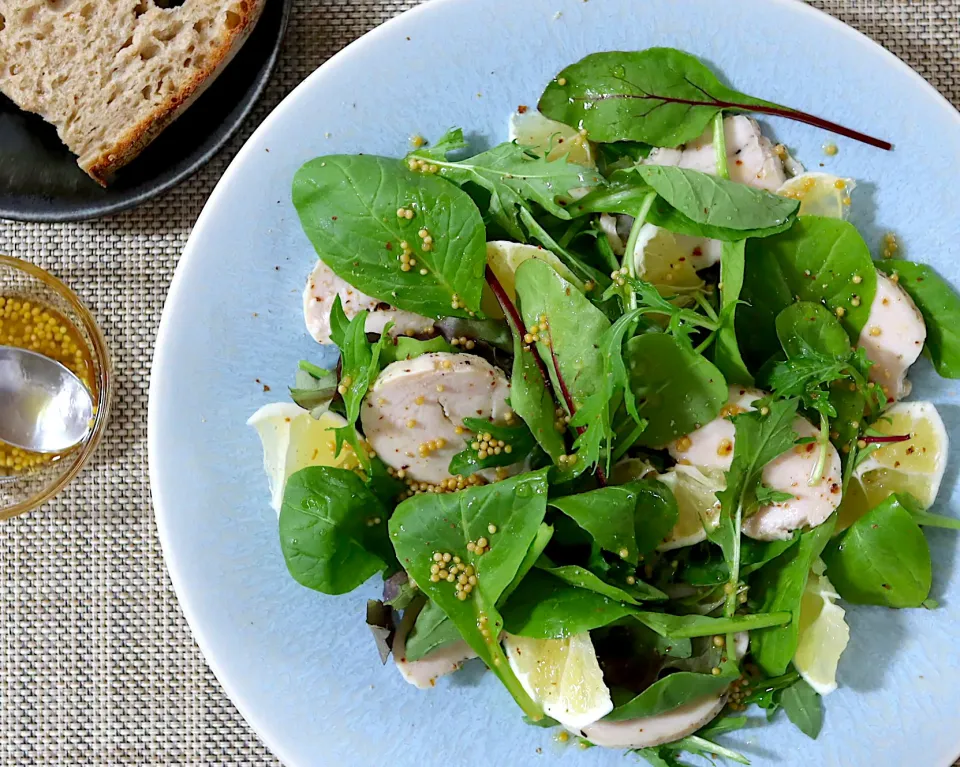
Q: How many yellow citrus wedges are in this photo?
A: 9